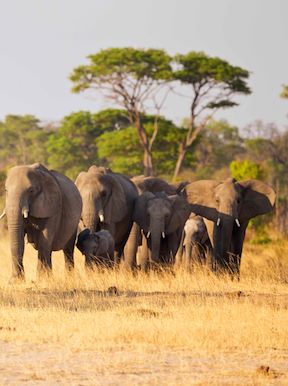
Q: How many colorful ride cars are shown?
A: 0